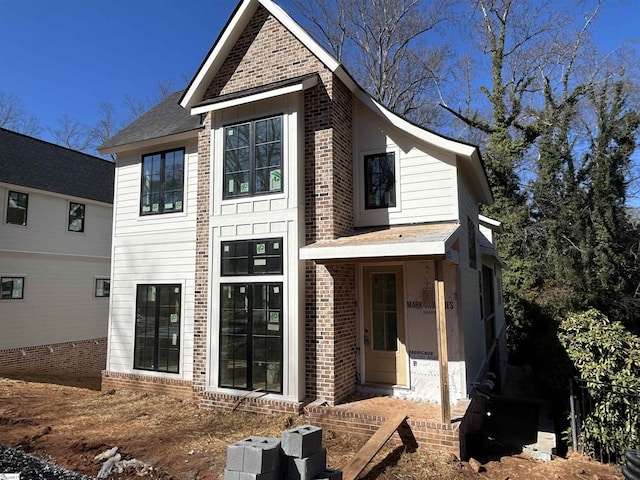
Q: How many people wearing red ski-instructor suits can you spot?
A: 0